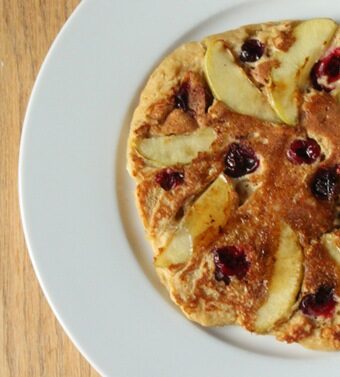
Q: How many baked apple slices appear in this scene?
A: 6